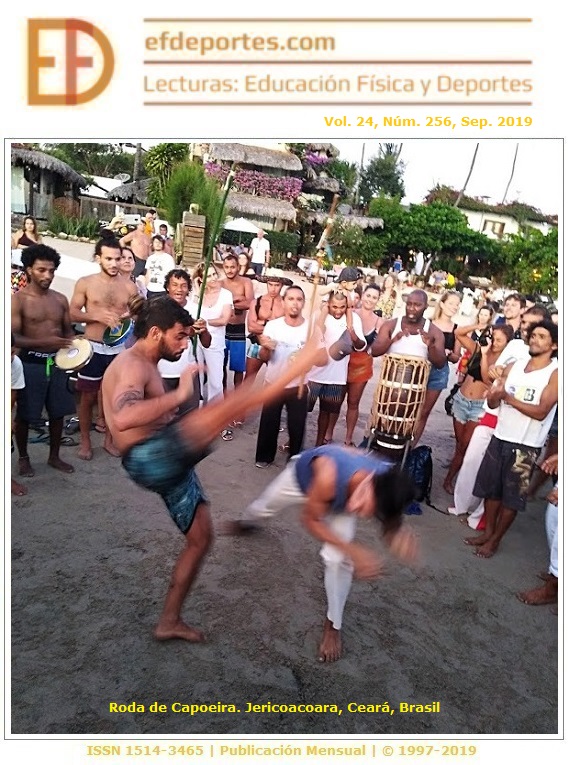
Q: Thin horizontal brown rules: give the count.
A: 3